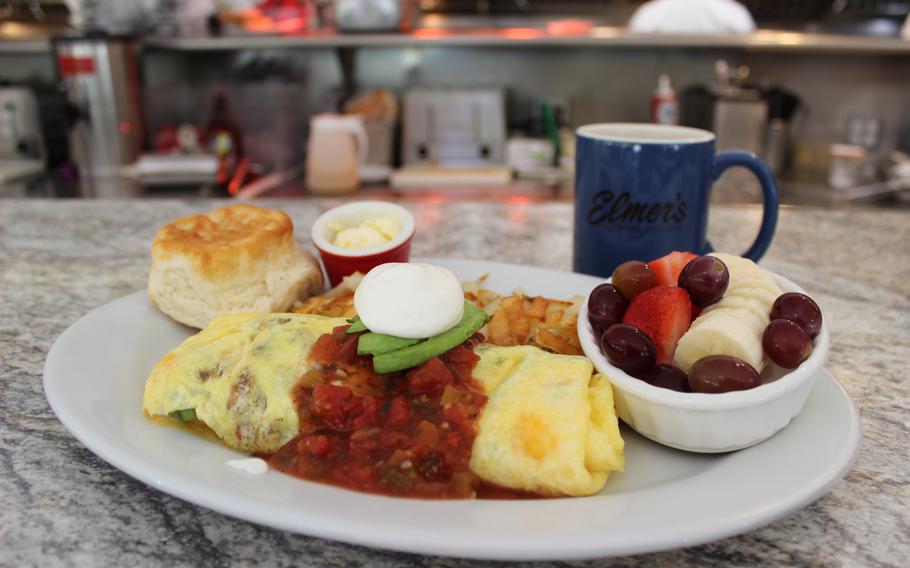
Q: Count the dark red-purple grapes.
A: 8